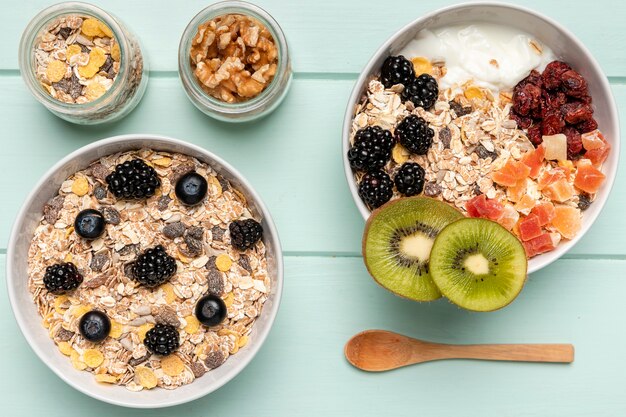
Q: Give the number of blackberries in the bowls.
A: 11